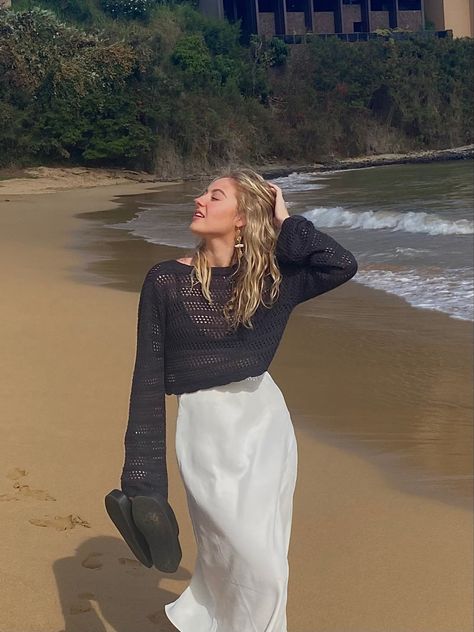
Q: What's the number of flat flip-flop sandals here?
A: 2